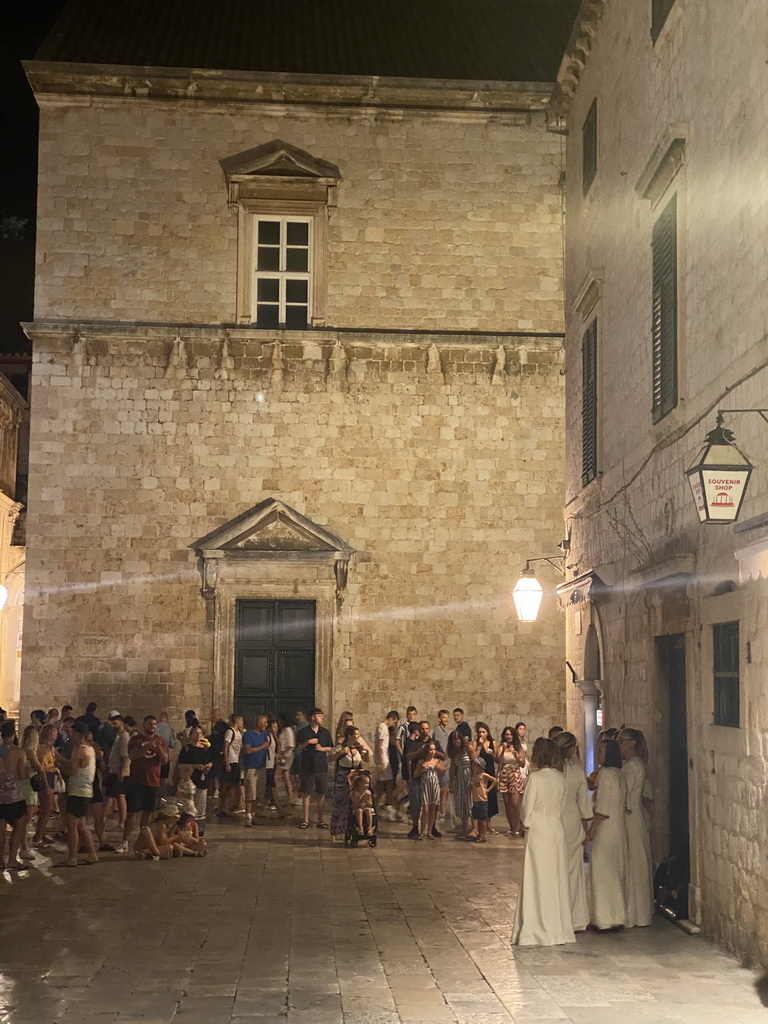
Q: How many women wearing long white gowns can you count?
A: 4